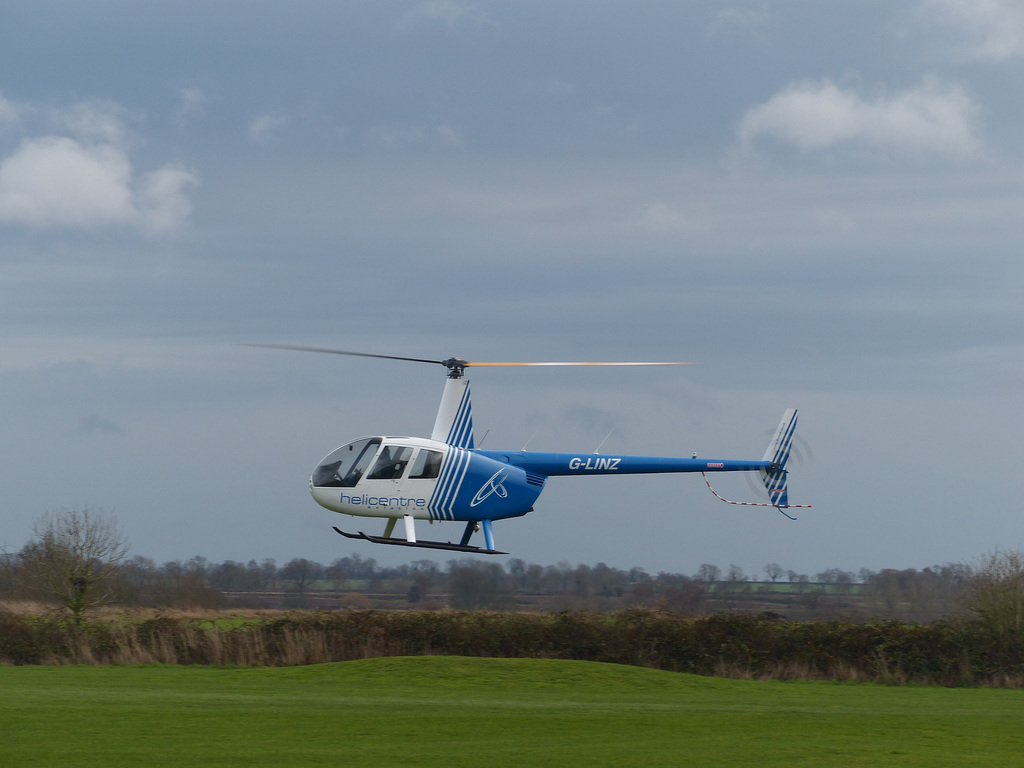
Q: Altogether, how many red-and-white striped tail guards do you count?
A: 1